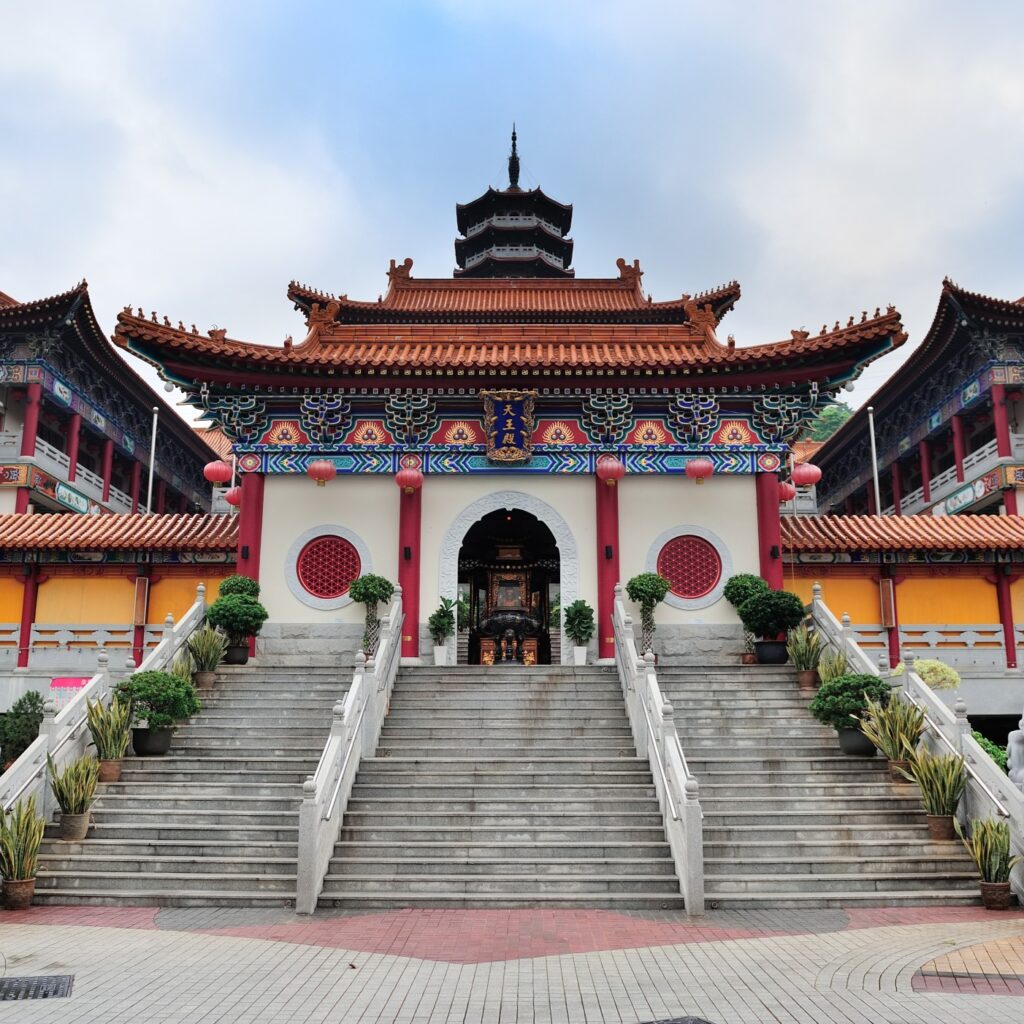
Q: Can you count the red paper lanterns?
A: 8